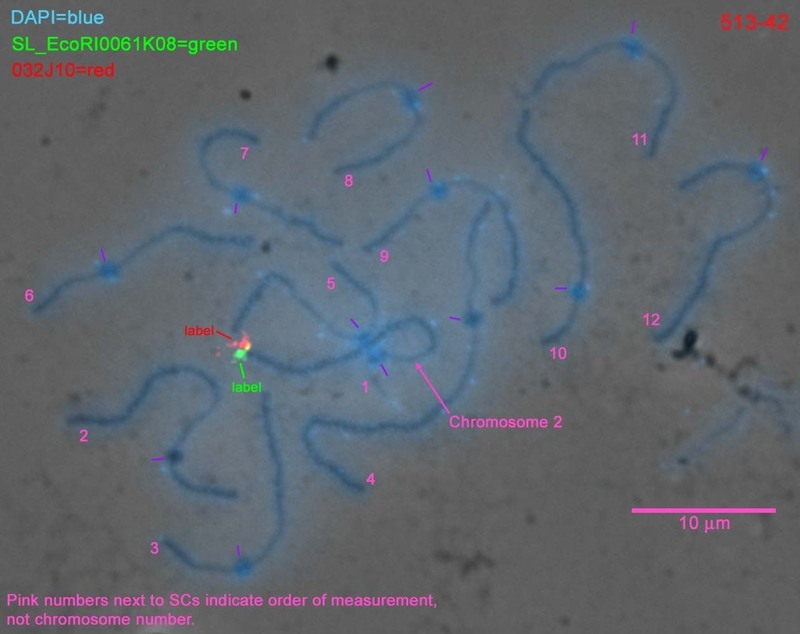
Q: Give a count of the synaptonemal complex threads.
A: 12